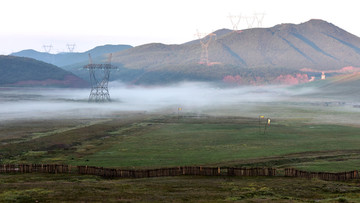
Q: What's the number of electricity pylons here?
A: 7